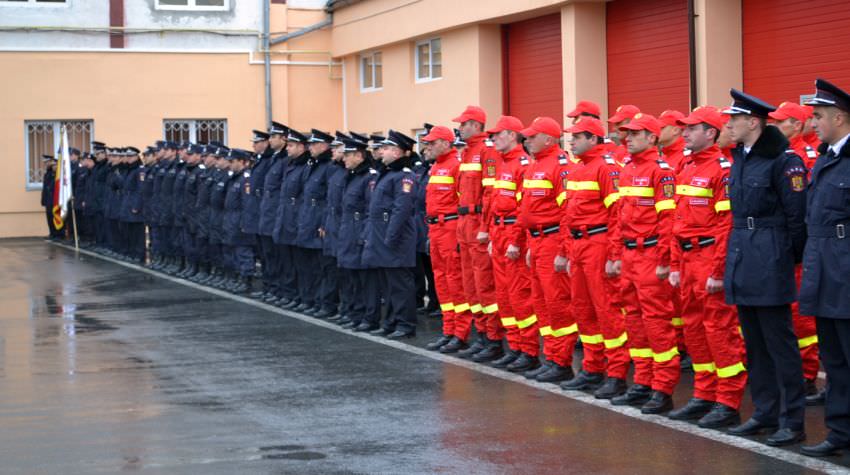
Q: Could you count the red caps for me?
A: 13